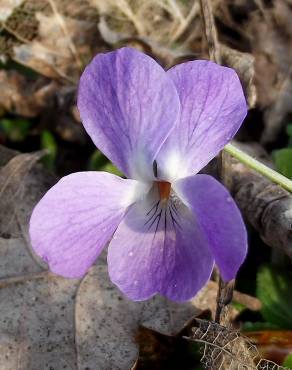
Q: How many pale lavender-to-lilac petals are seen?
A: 5